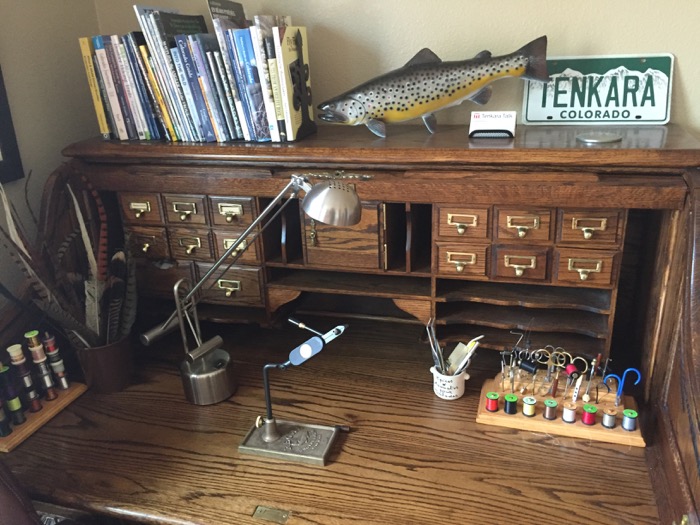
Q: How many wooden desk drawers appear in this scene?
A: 14